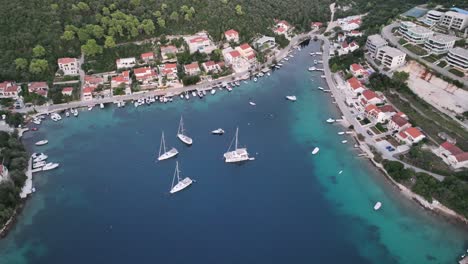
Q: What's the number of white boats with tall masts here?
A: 4